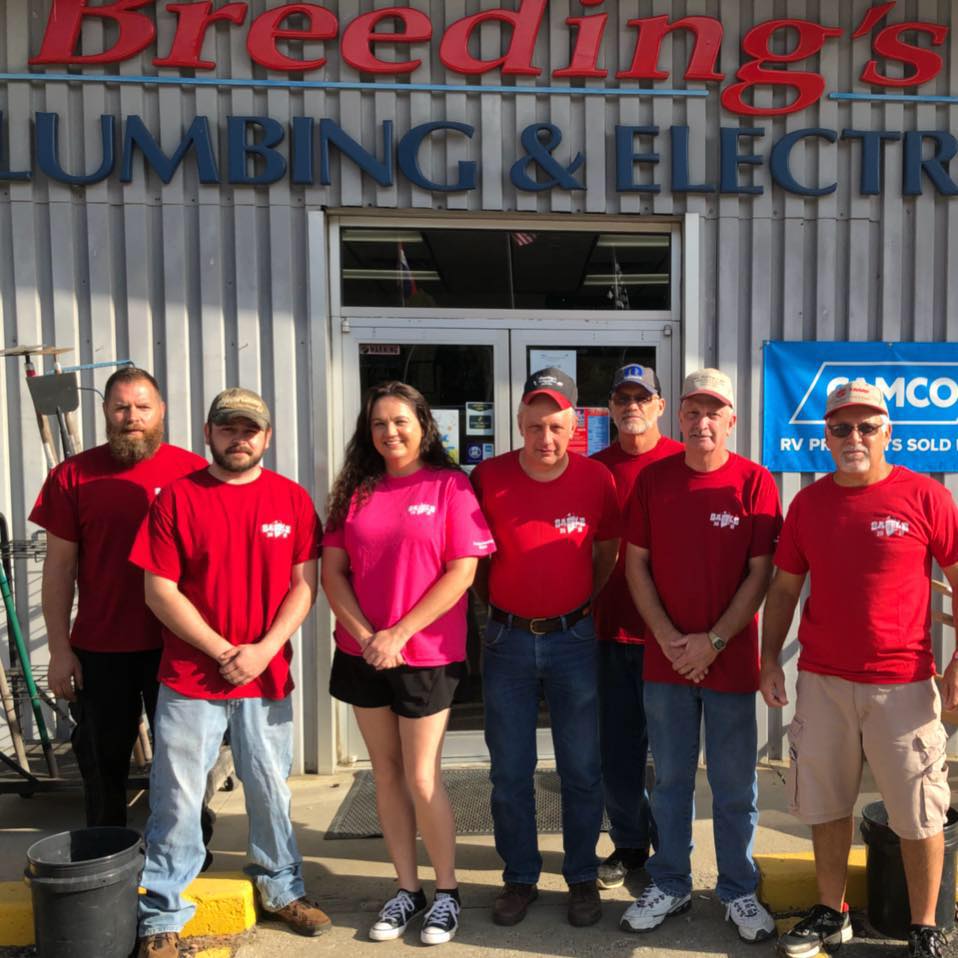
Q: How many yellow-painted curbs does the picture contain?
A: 2